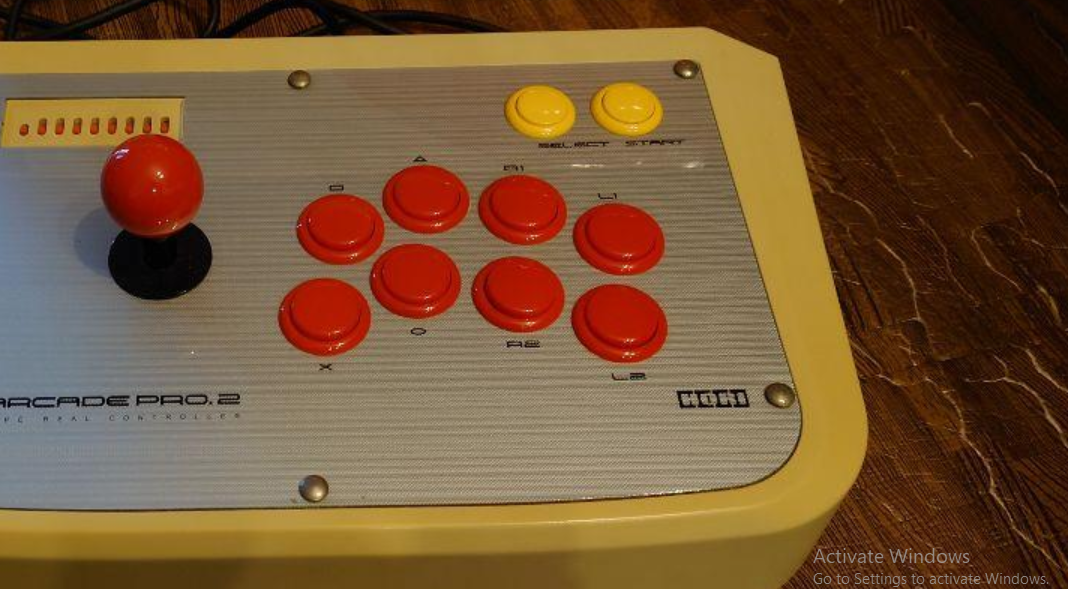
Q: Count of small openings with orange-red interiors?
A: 9